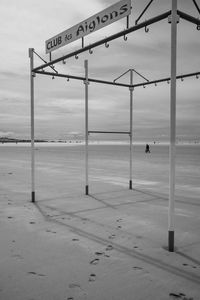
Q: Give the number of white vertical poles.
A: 4